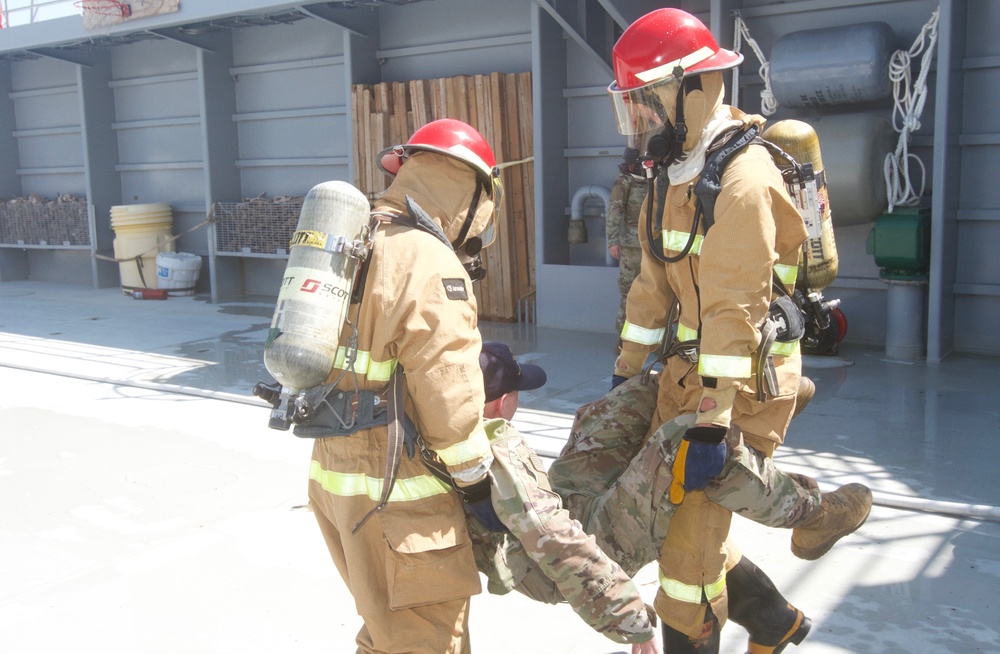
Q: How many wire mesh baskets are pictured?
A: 2